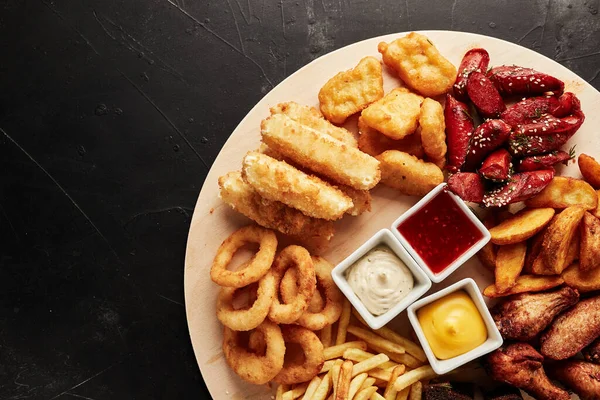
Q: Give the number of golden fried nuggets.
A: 6